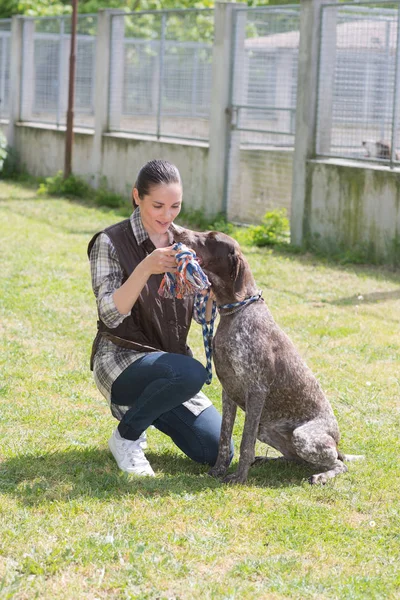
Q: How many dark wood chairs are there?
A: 0